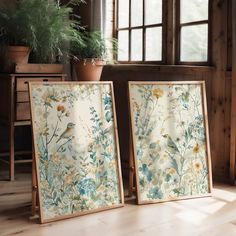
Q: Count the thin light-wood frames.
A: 2